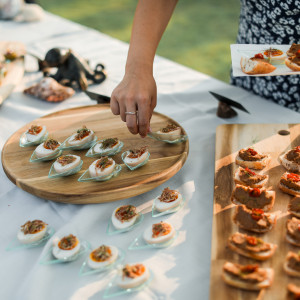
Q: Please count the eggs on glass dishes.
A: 15